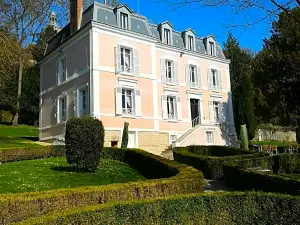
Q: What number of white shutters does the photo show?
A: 14